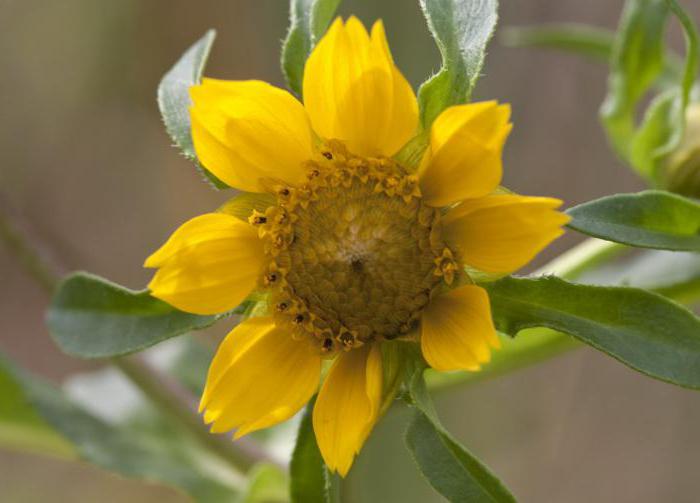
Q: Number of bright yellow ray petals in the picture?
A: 8